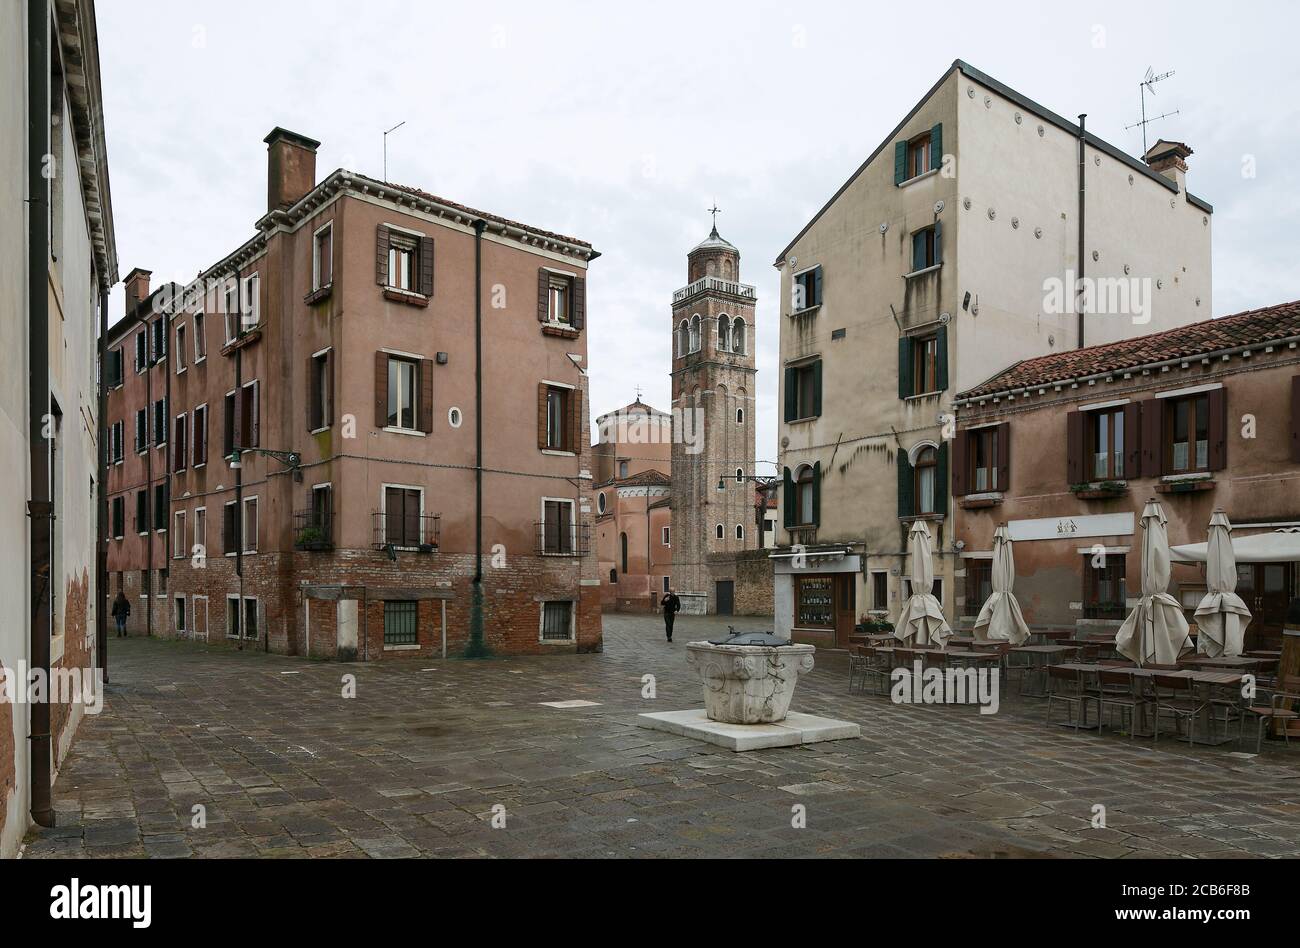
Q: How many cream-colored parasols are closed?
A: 4